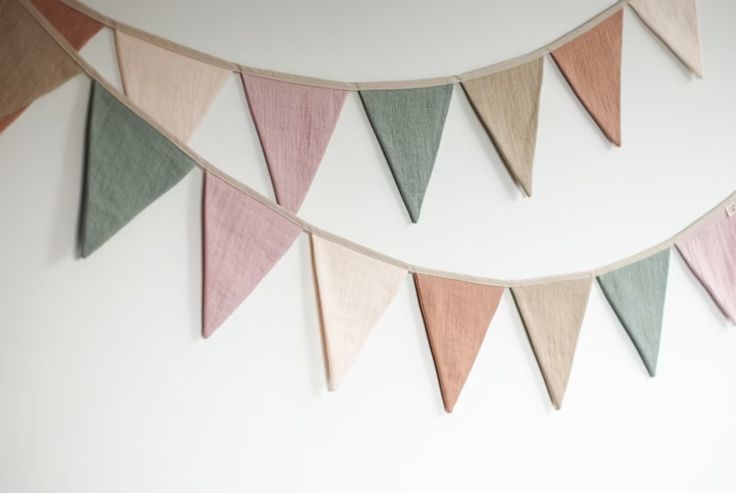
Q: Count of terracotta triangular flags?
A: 3